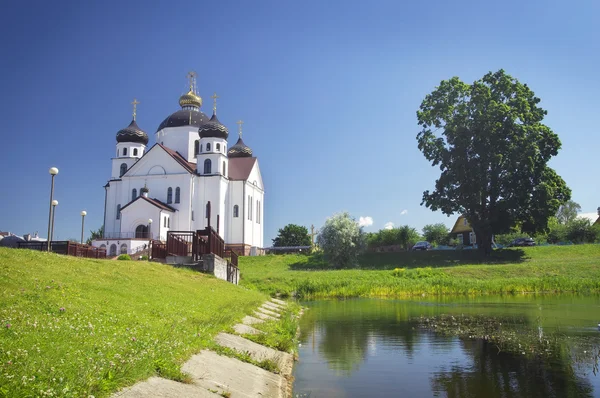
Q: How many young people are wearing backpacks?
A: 0